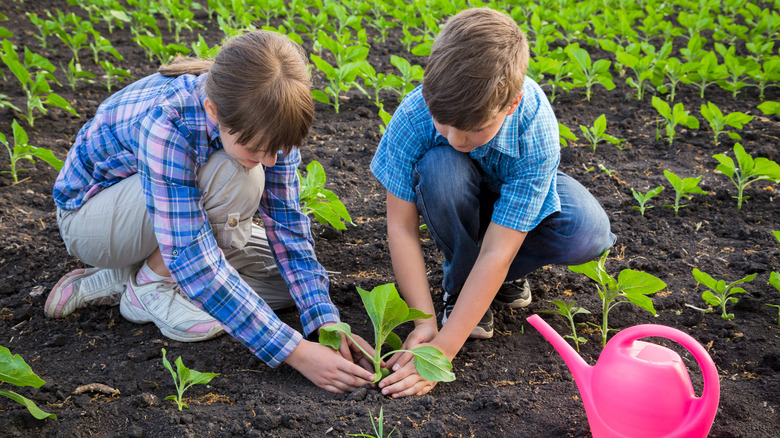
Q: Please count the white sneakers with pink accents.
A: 2